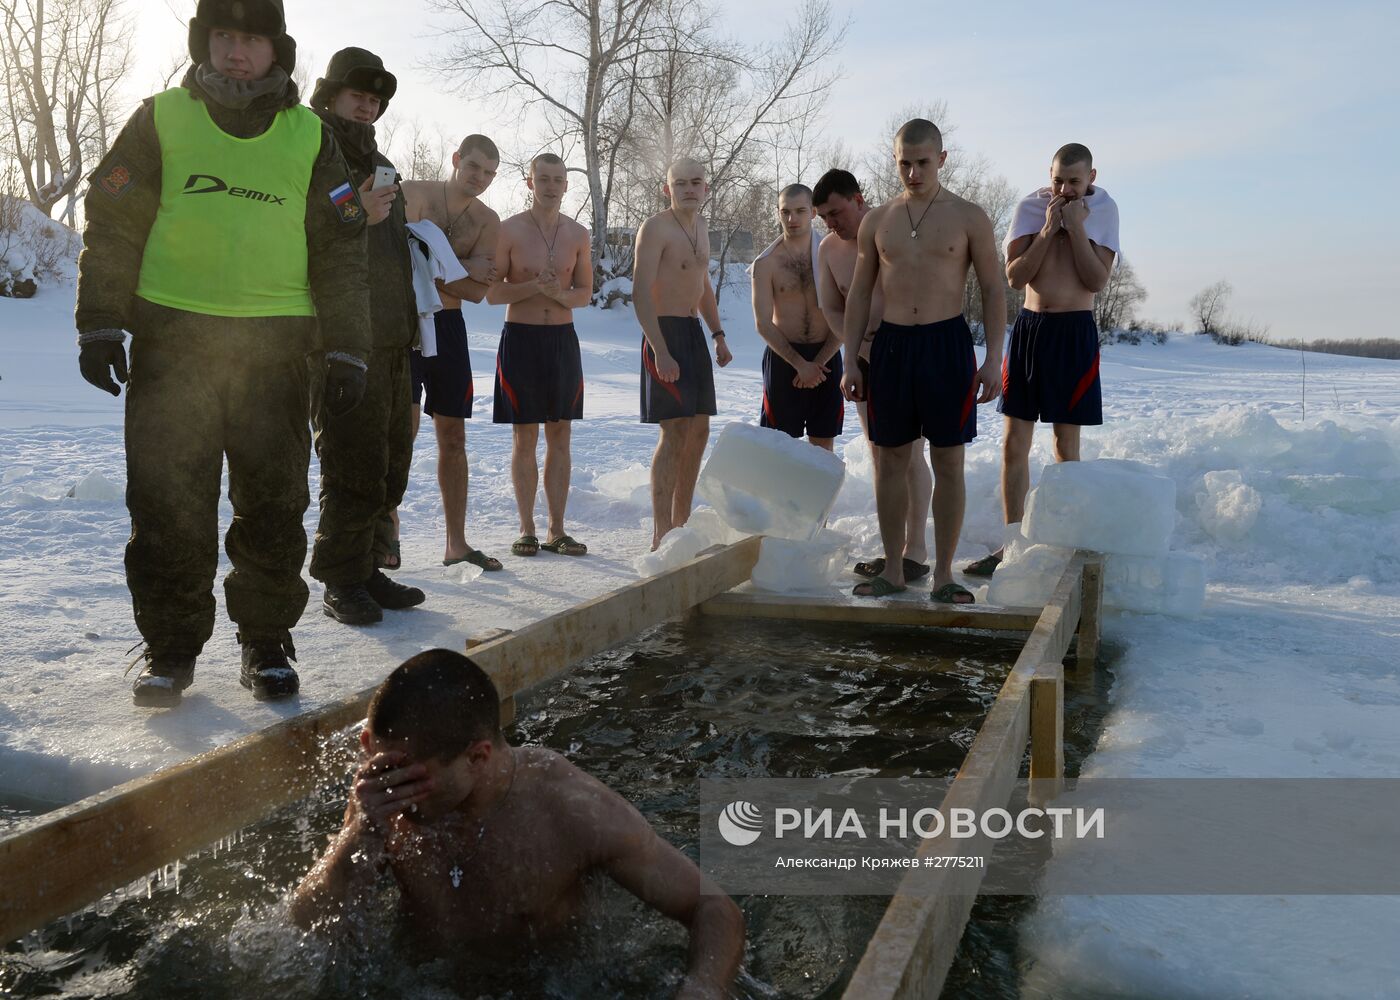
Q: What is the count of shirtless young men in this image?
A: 8